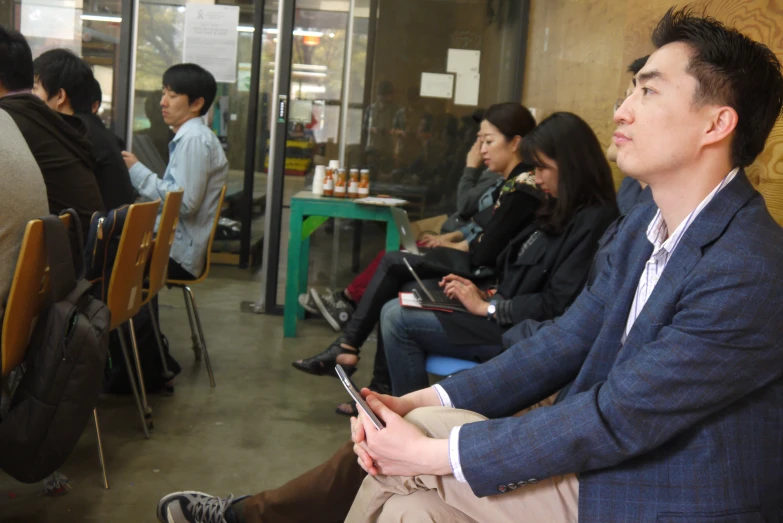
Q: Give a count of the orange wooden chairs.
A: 4